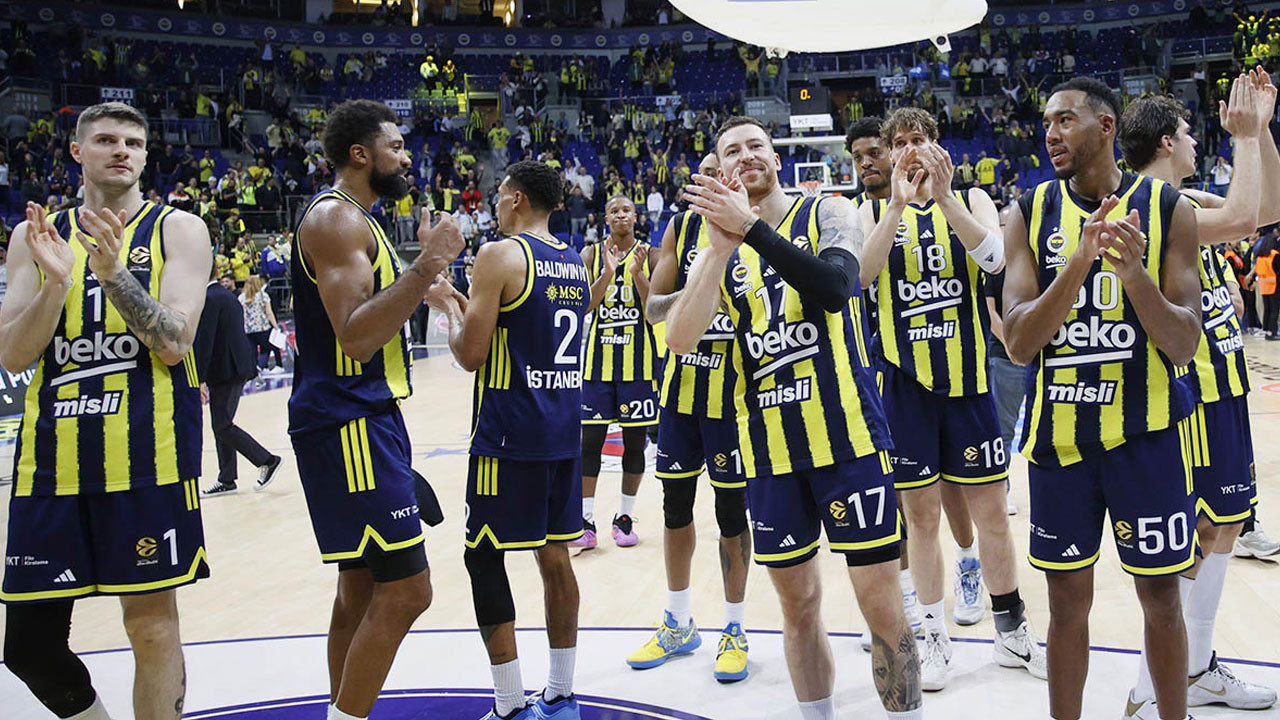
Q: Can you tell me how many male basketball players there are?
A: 10